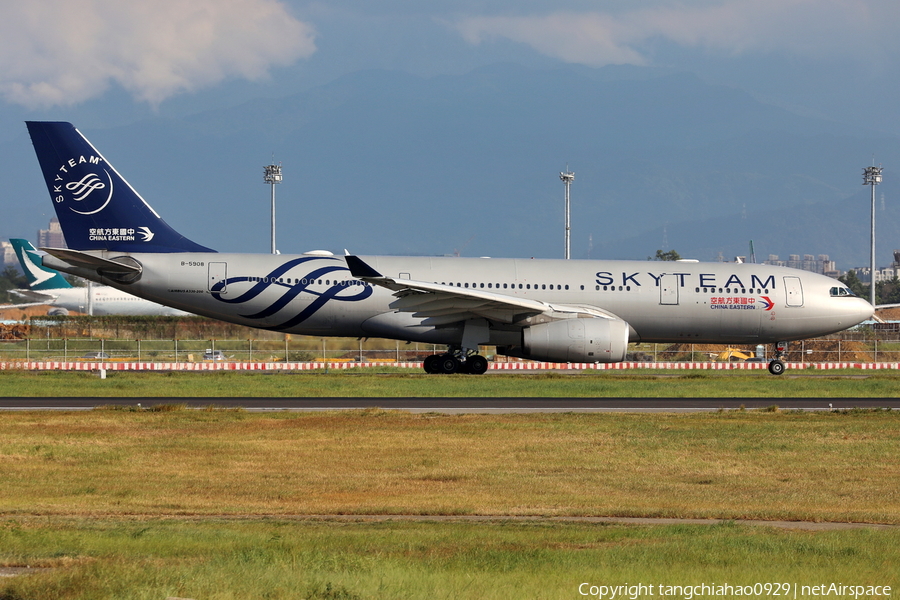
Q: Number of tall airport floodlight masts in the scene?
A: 3